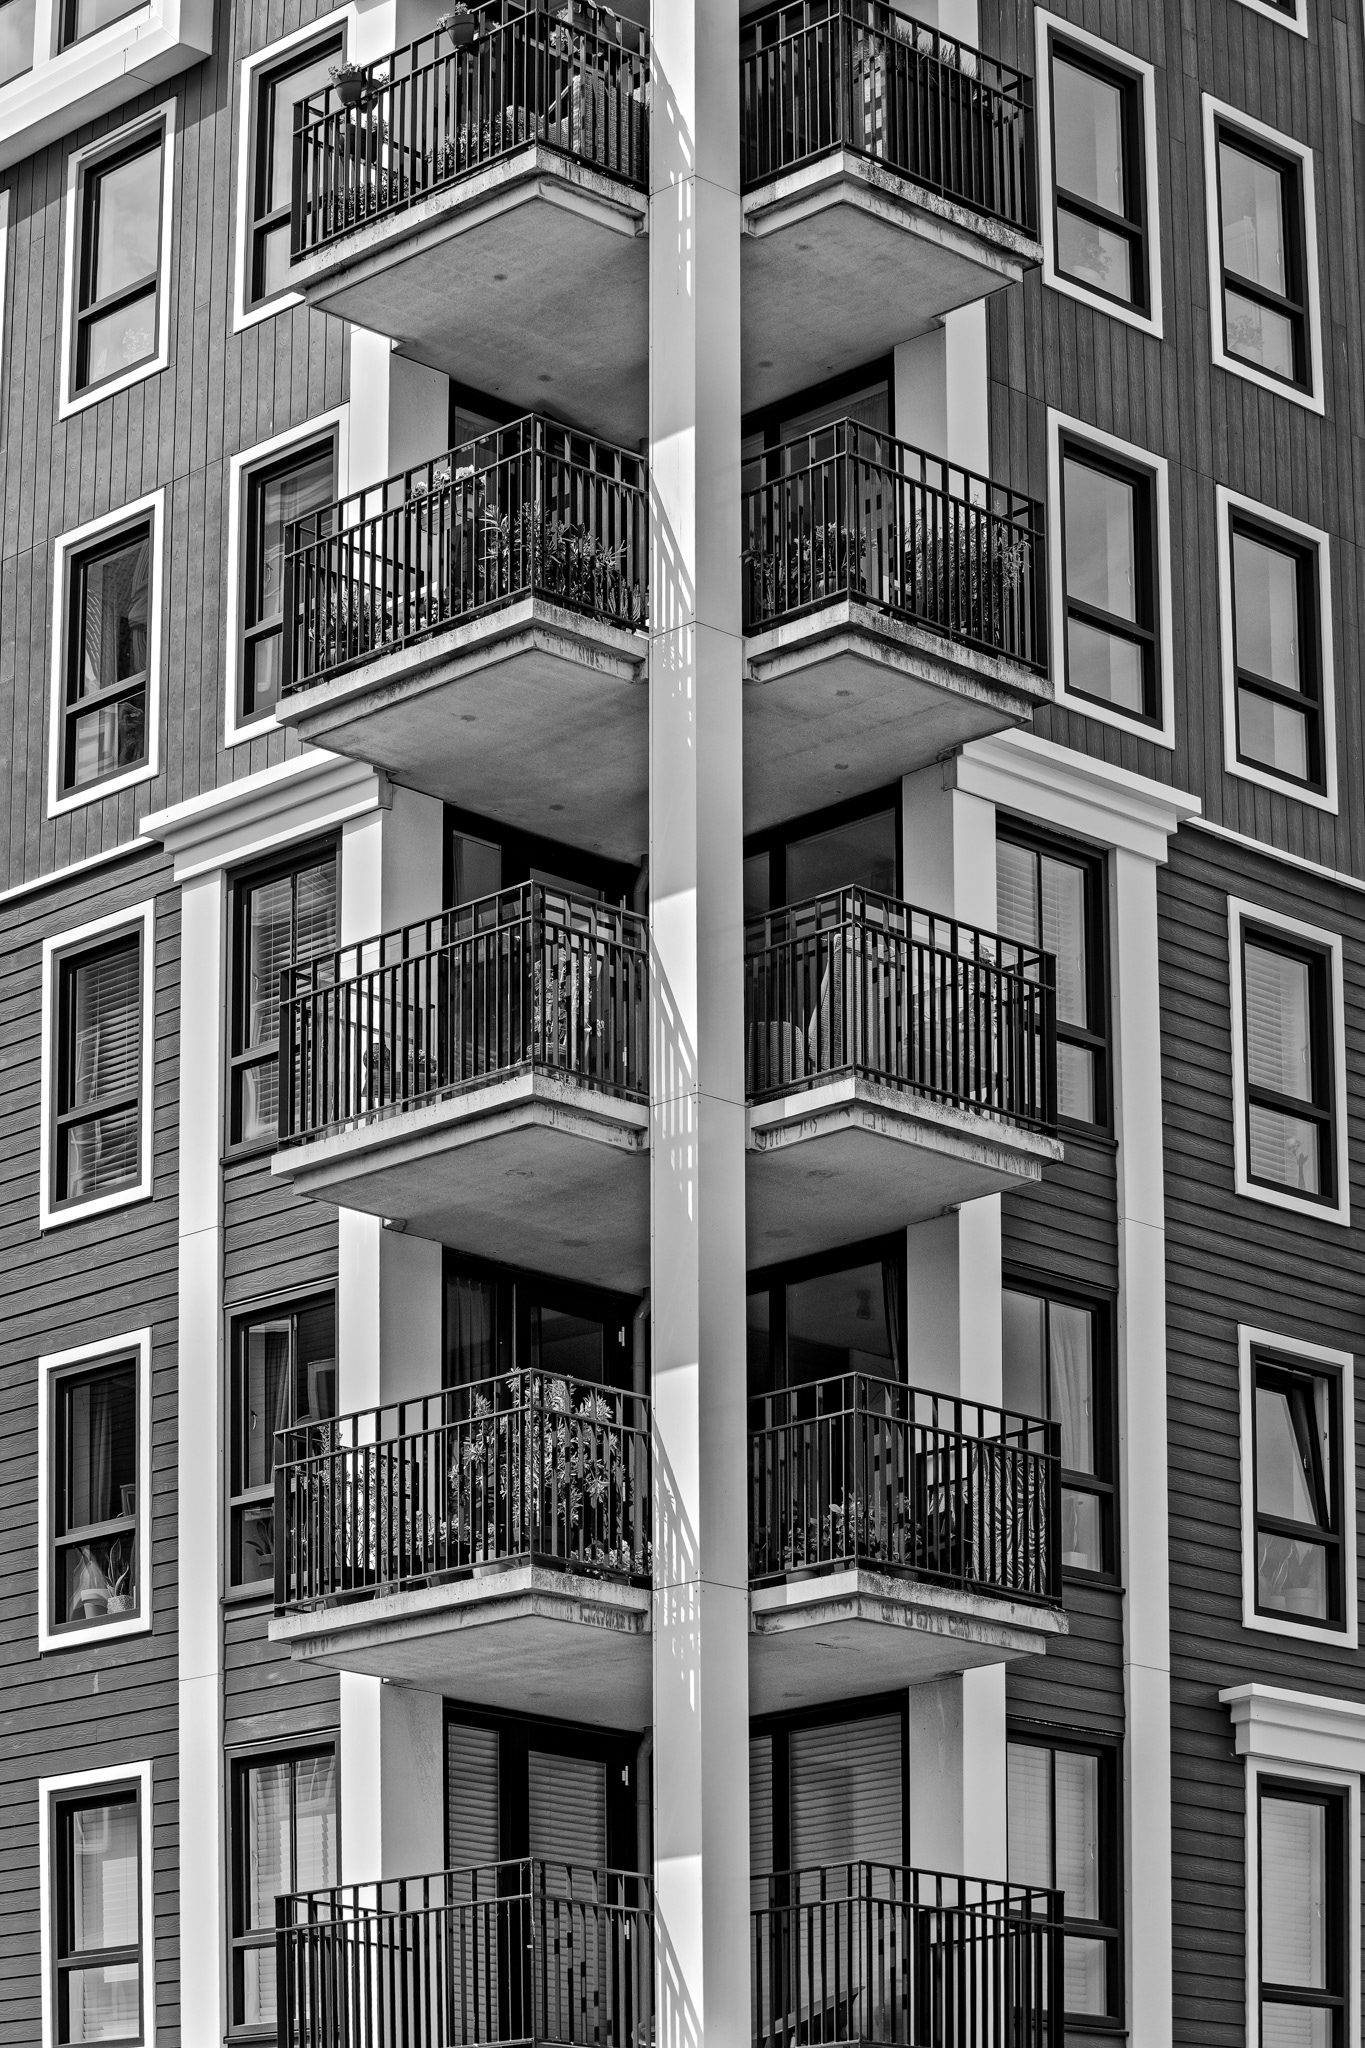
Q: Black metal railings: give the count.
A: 10